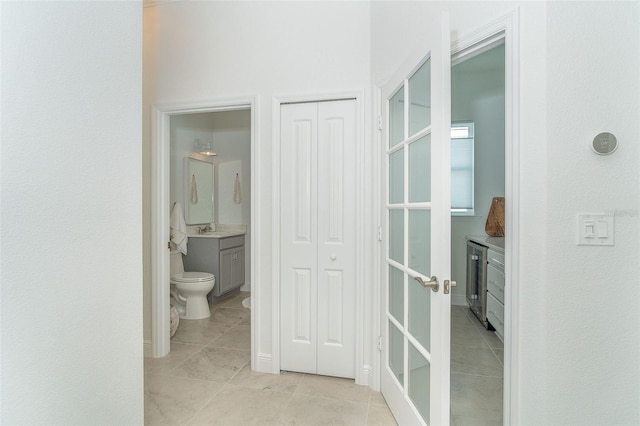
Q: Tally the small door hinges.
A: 3